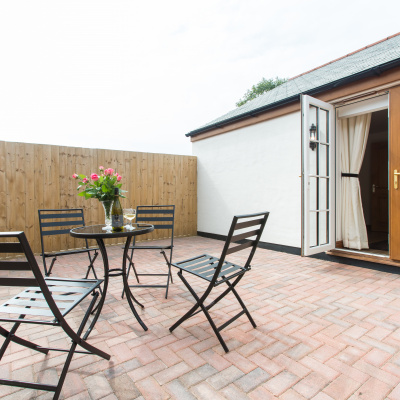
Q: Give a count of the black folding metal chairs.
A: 4